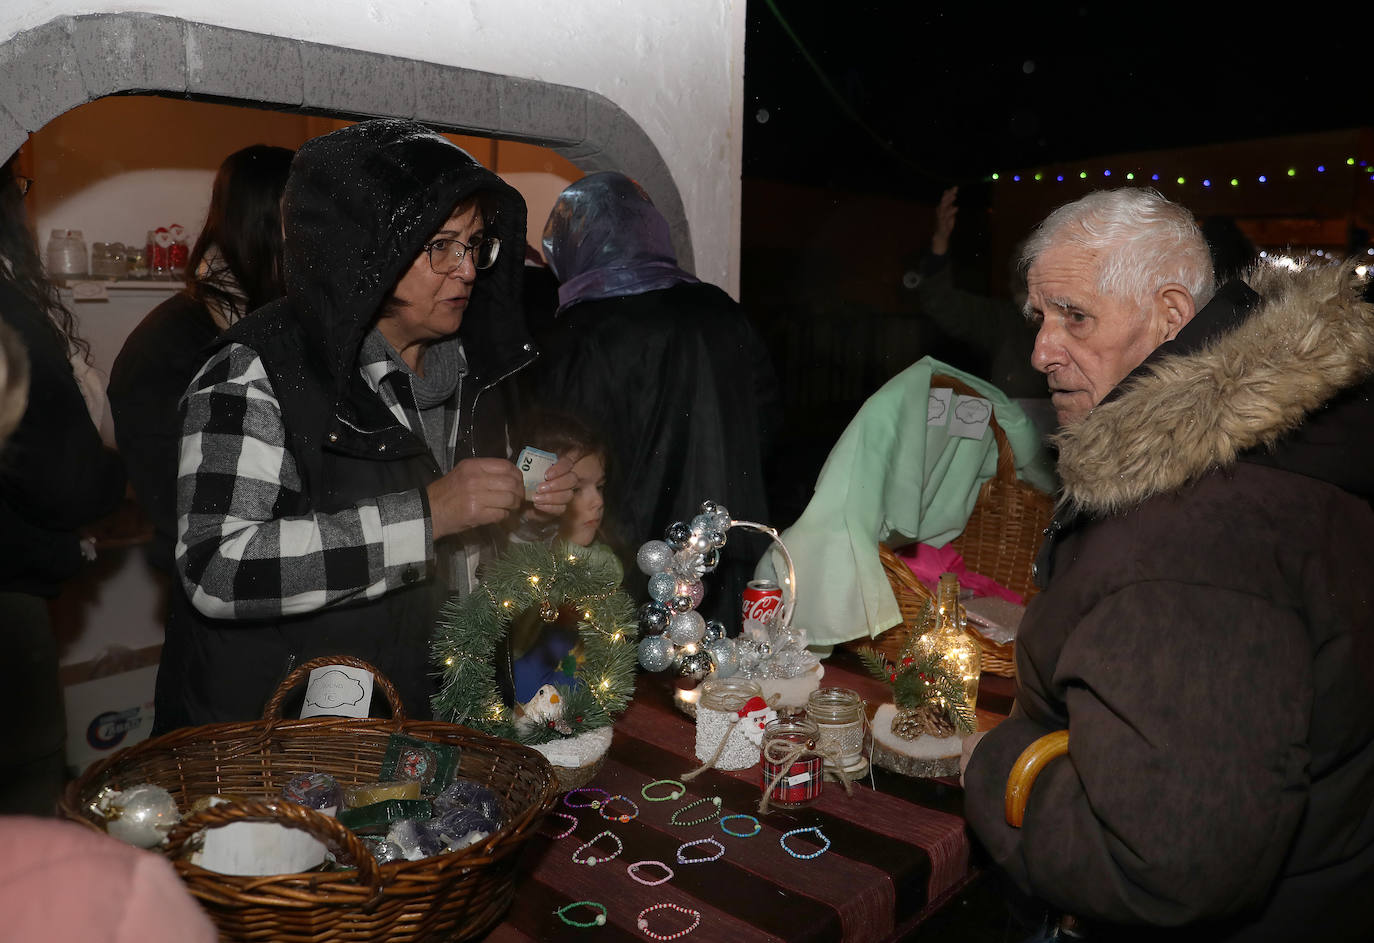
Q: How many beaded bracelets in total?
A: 12